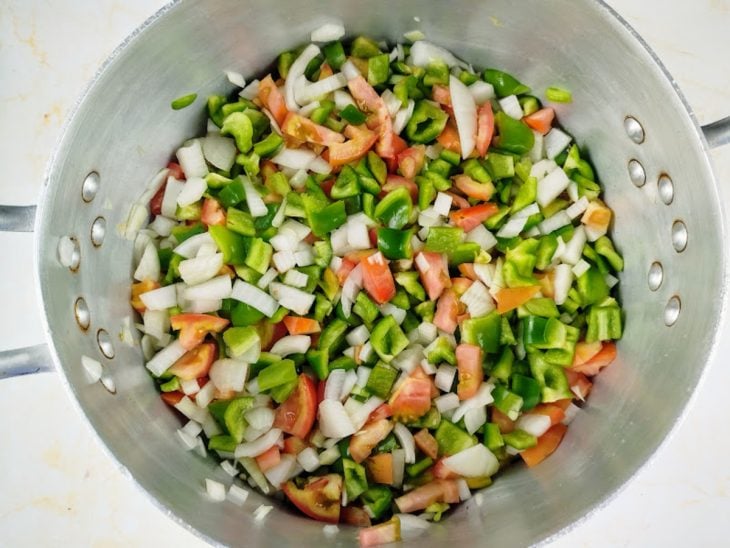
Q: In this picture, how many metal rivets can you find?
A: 12